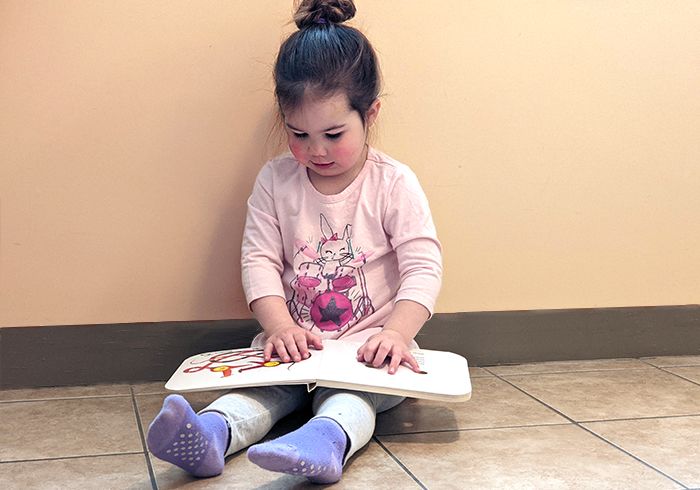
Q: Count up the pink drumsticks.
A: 0